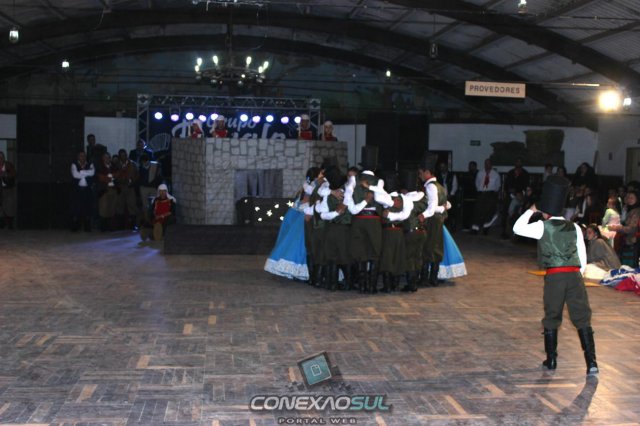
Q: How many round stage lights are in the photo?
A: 10